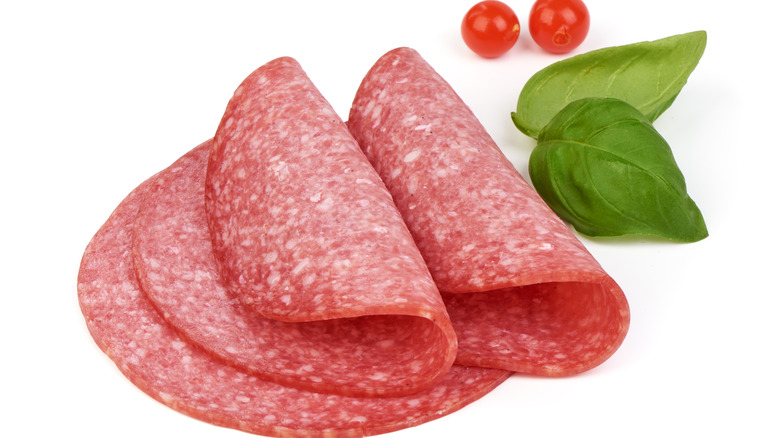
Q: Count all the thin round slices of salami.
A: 3